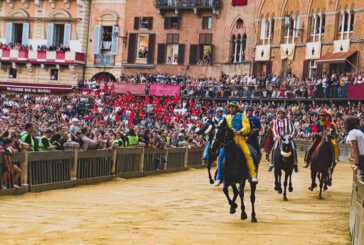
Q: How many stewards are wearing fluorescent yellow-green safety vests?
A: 6